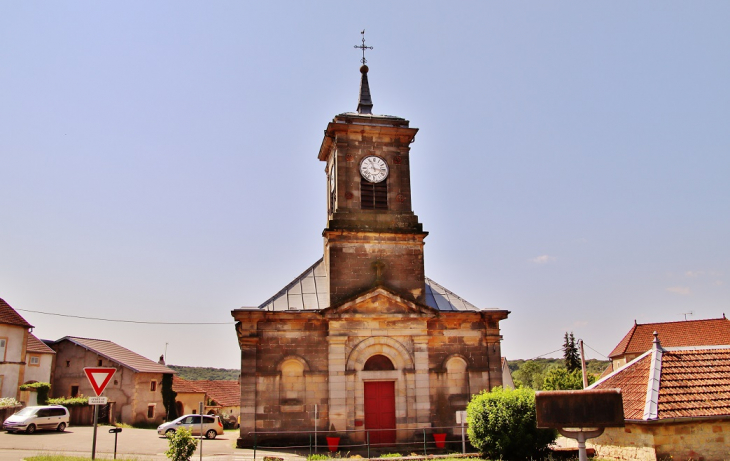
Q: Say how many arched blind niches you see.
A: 2